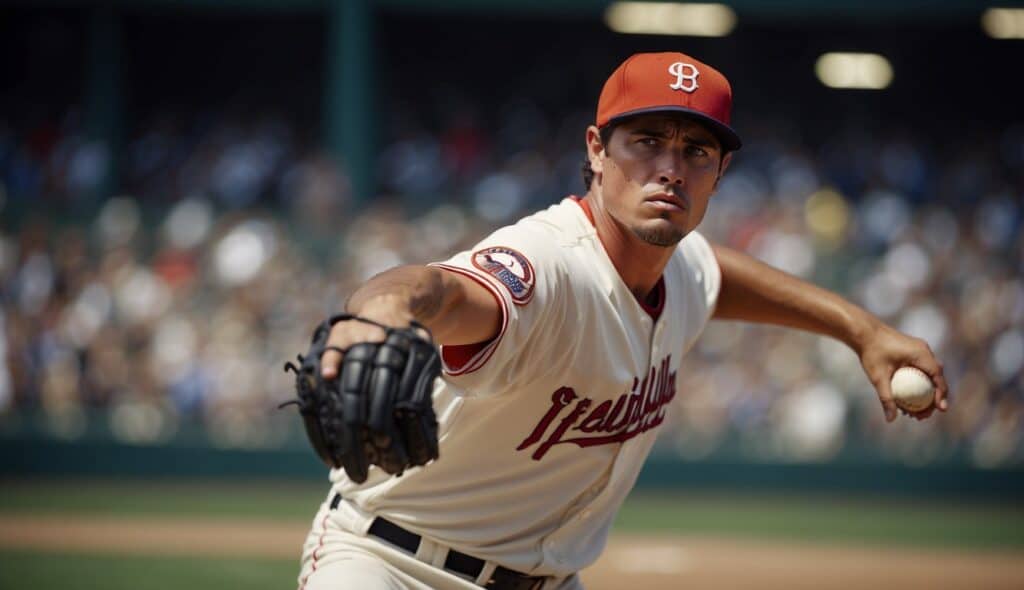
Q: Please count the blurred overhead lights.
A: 3